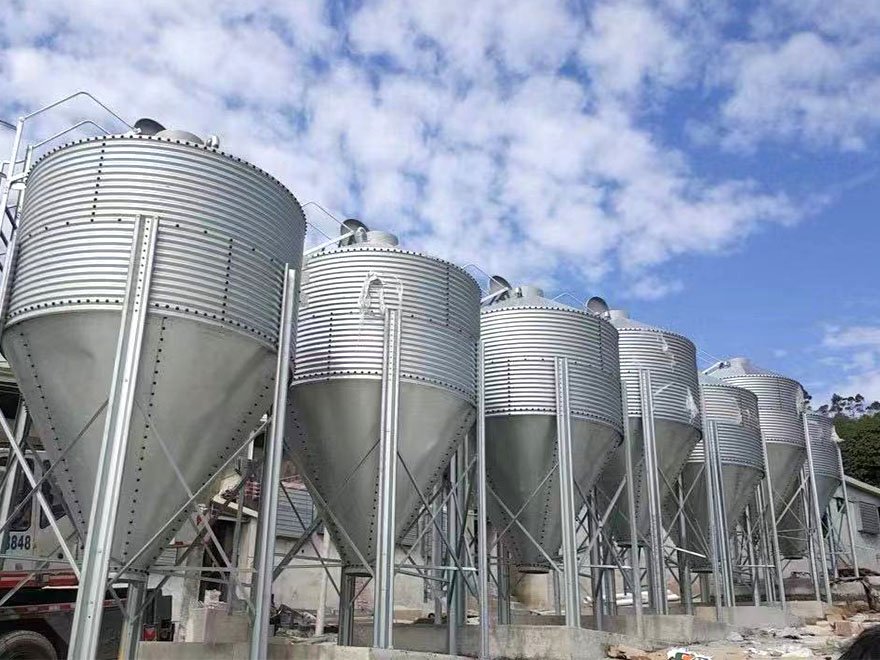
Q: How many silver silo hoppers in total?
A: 7